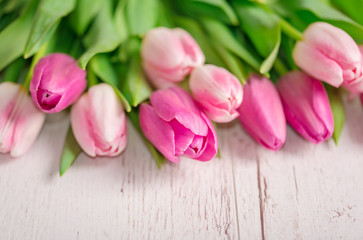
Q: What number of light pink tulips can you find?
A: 5